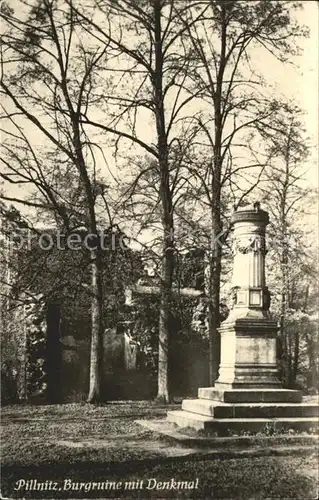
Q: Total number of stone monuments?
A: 1